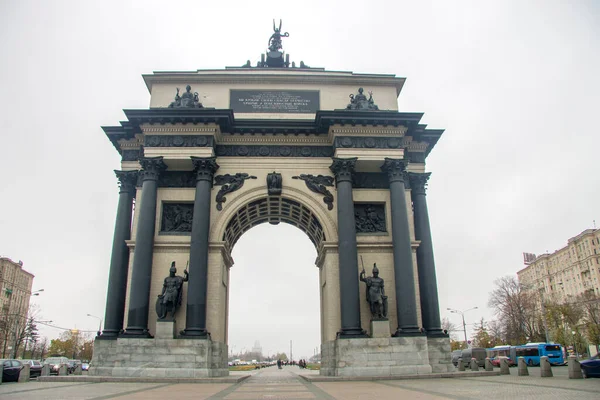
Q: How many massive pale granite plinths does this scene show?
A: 2